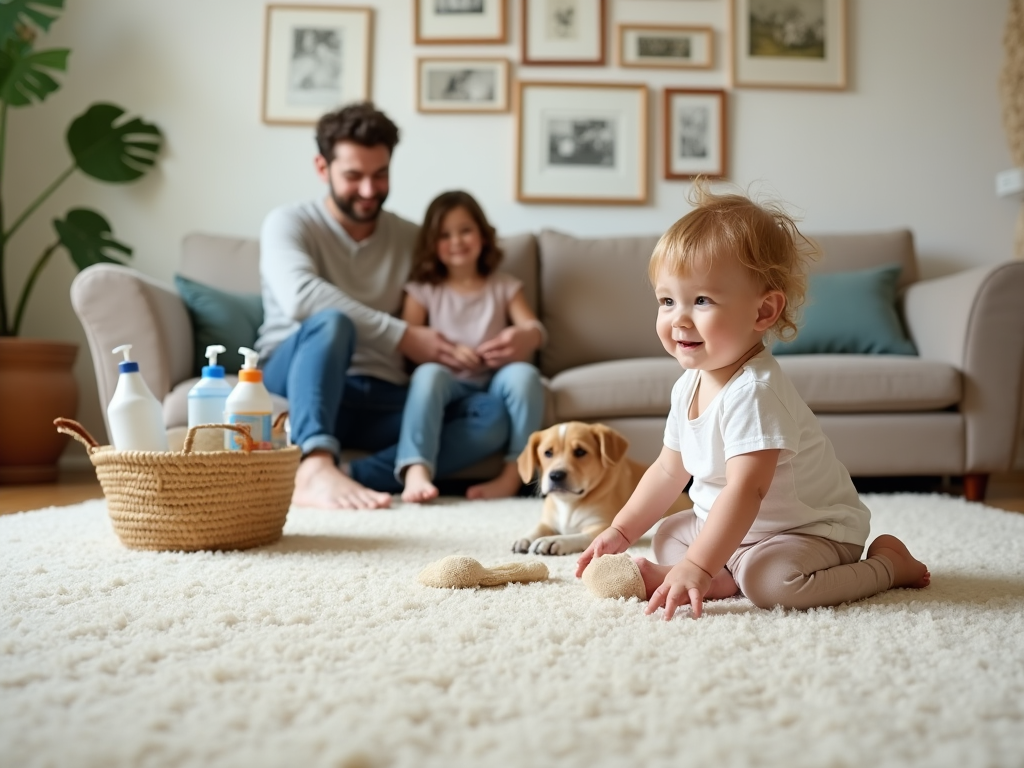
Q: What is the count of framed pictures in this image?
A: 8